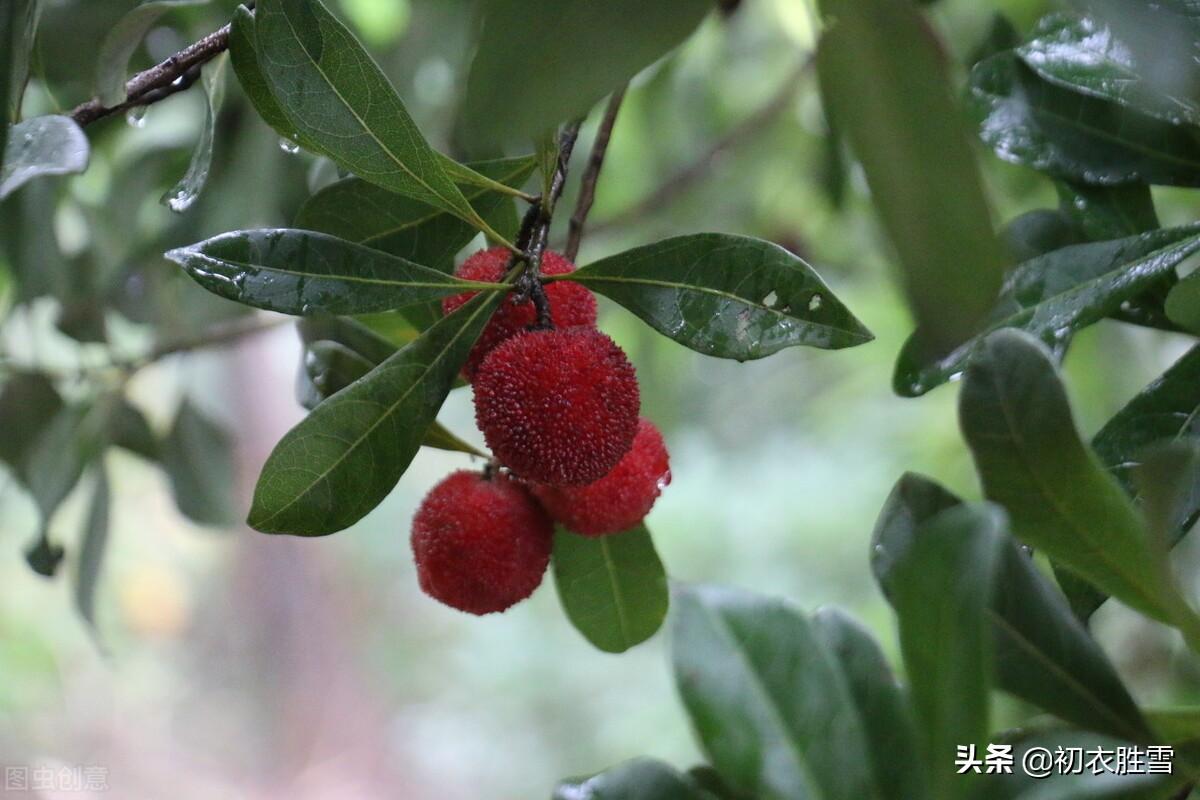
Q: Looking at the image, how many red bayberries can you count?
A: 4